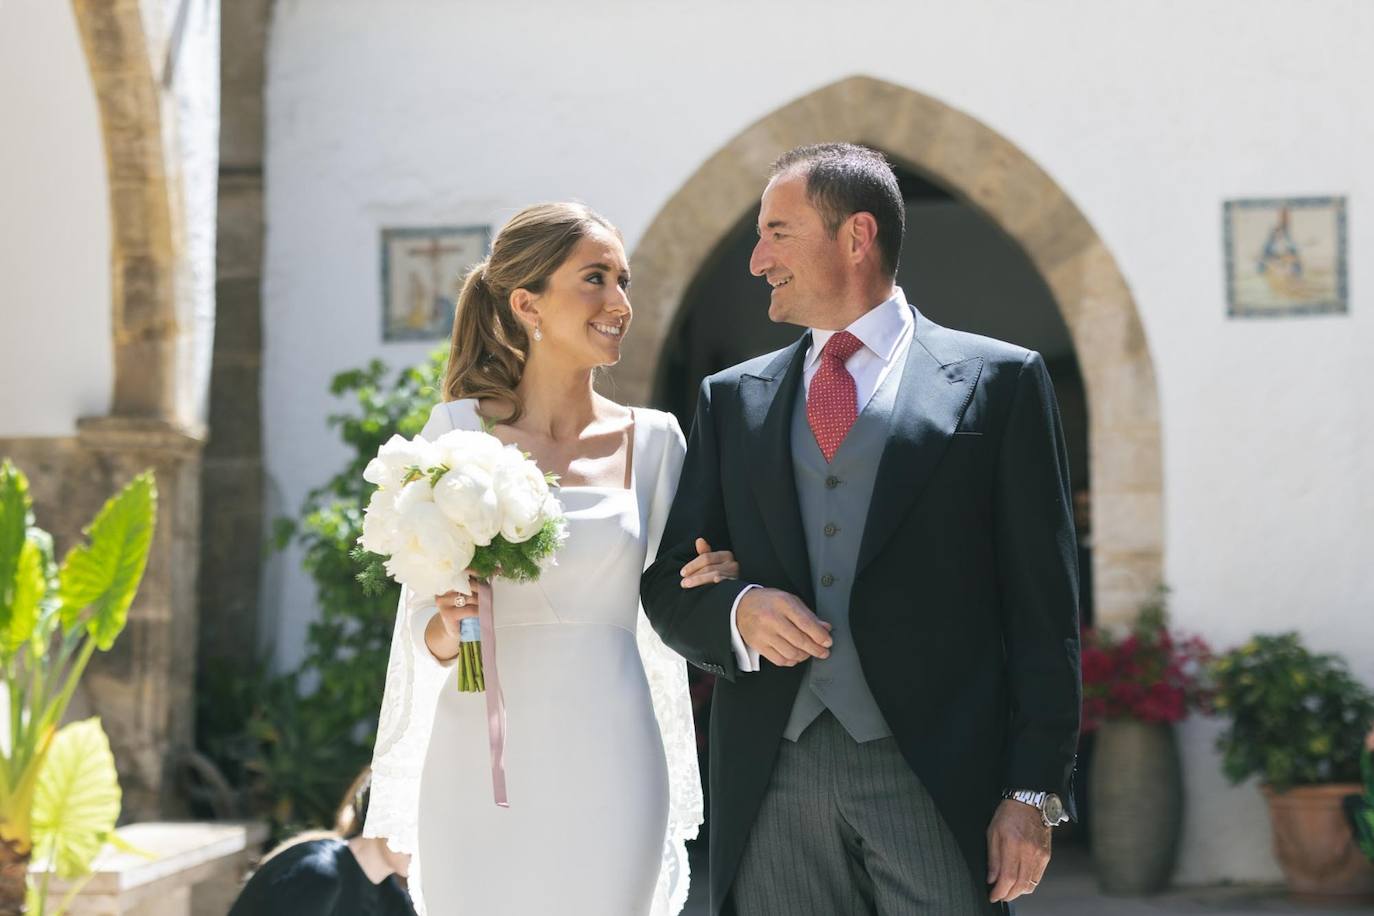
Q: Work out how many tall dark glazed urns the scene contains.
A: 1